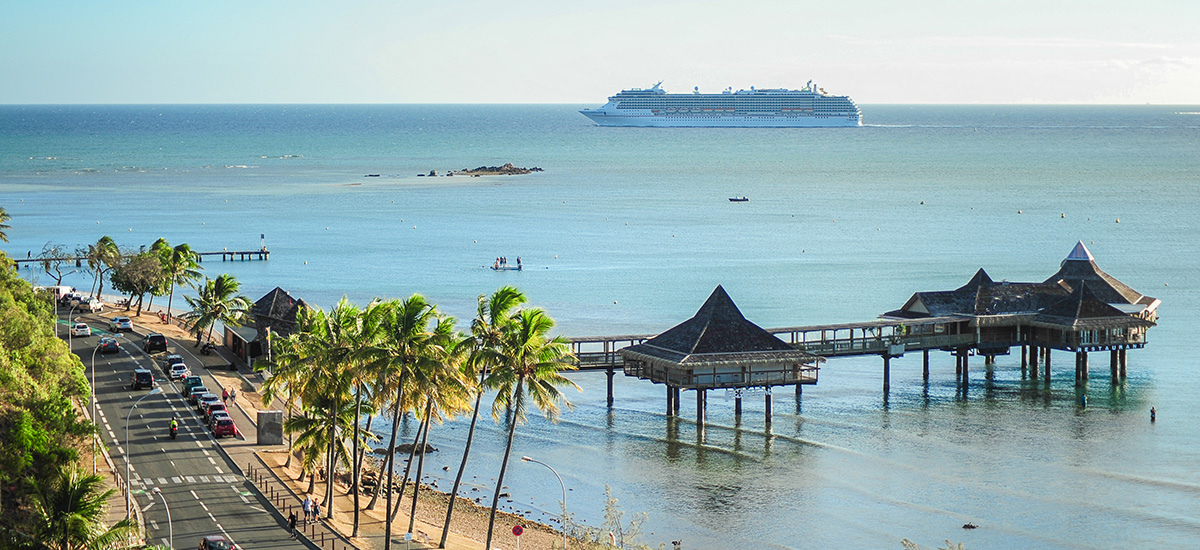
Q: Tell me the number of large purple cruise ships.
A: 0